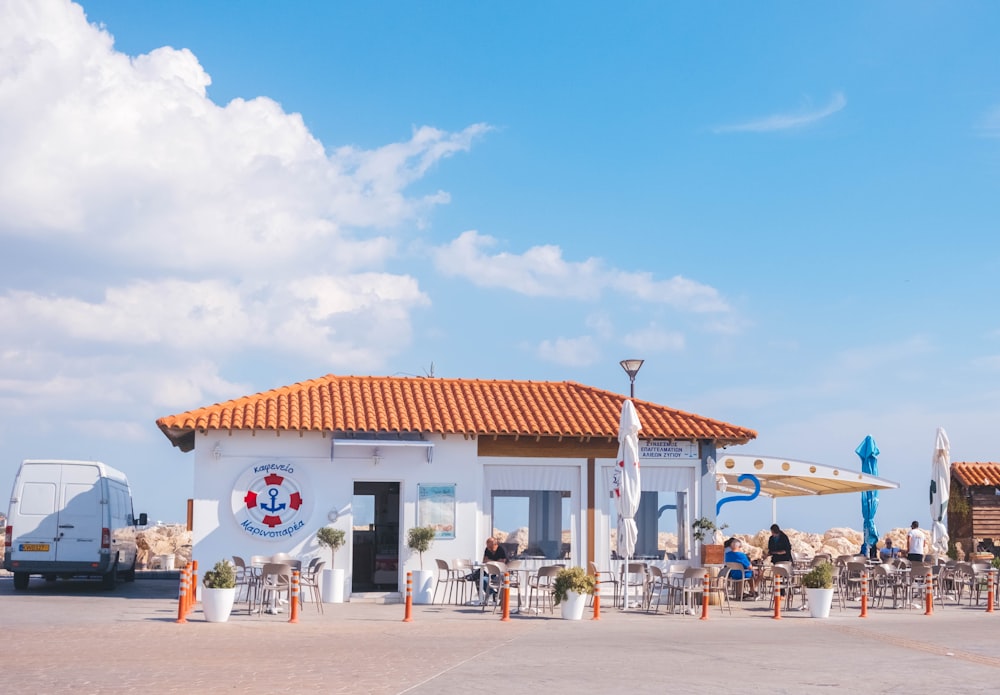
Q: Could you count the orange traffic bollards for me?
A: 13